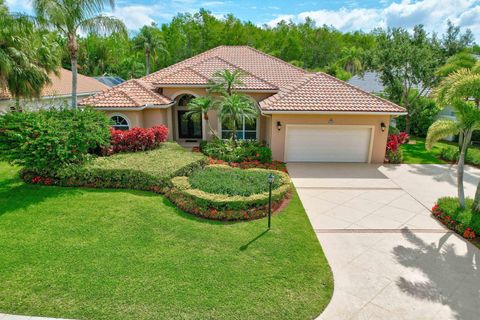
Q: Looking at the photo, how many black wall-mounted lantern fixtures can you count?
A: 2